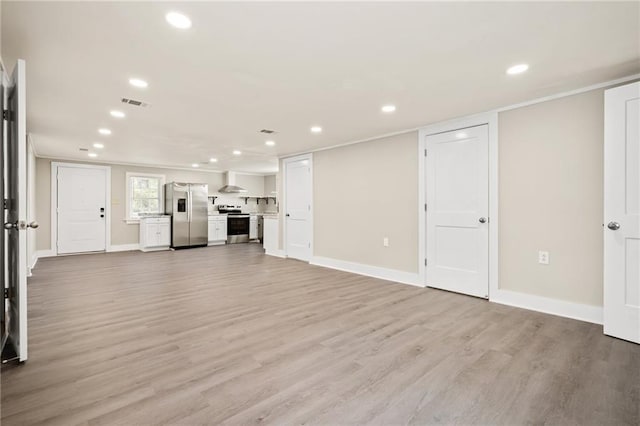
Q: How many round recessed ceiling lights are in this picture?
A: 13